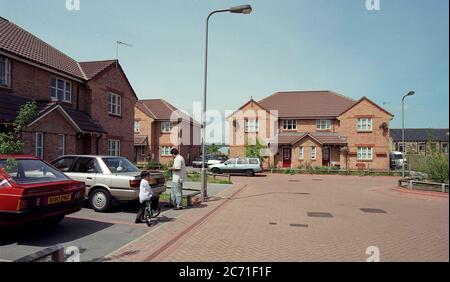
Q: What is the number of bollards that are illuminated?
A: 0